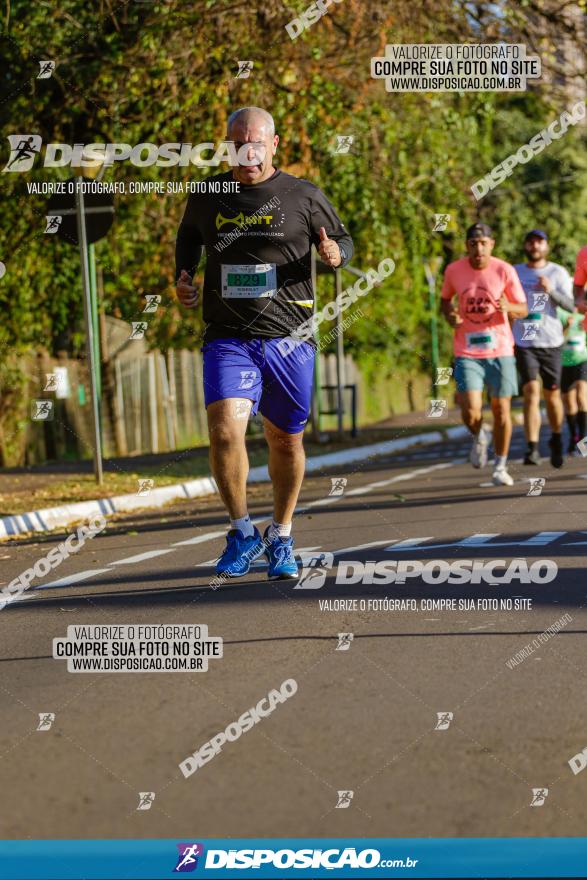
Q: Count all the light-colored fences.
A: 1